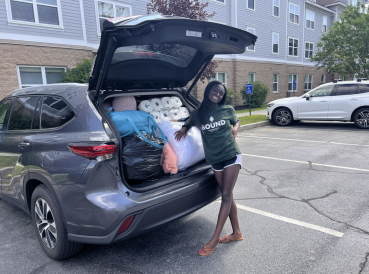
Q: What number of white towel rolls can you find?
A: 8